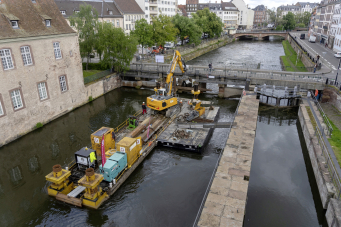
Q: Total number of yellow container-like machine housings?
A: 2